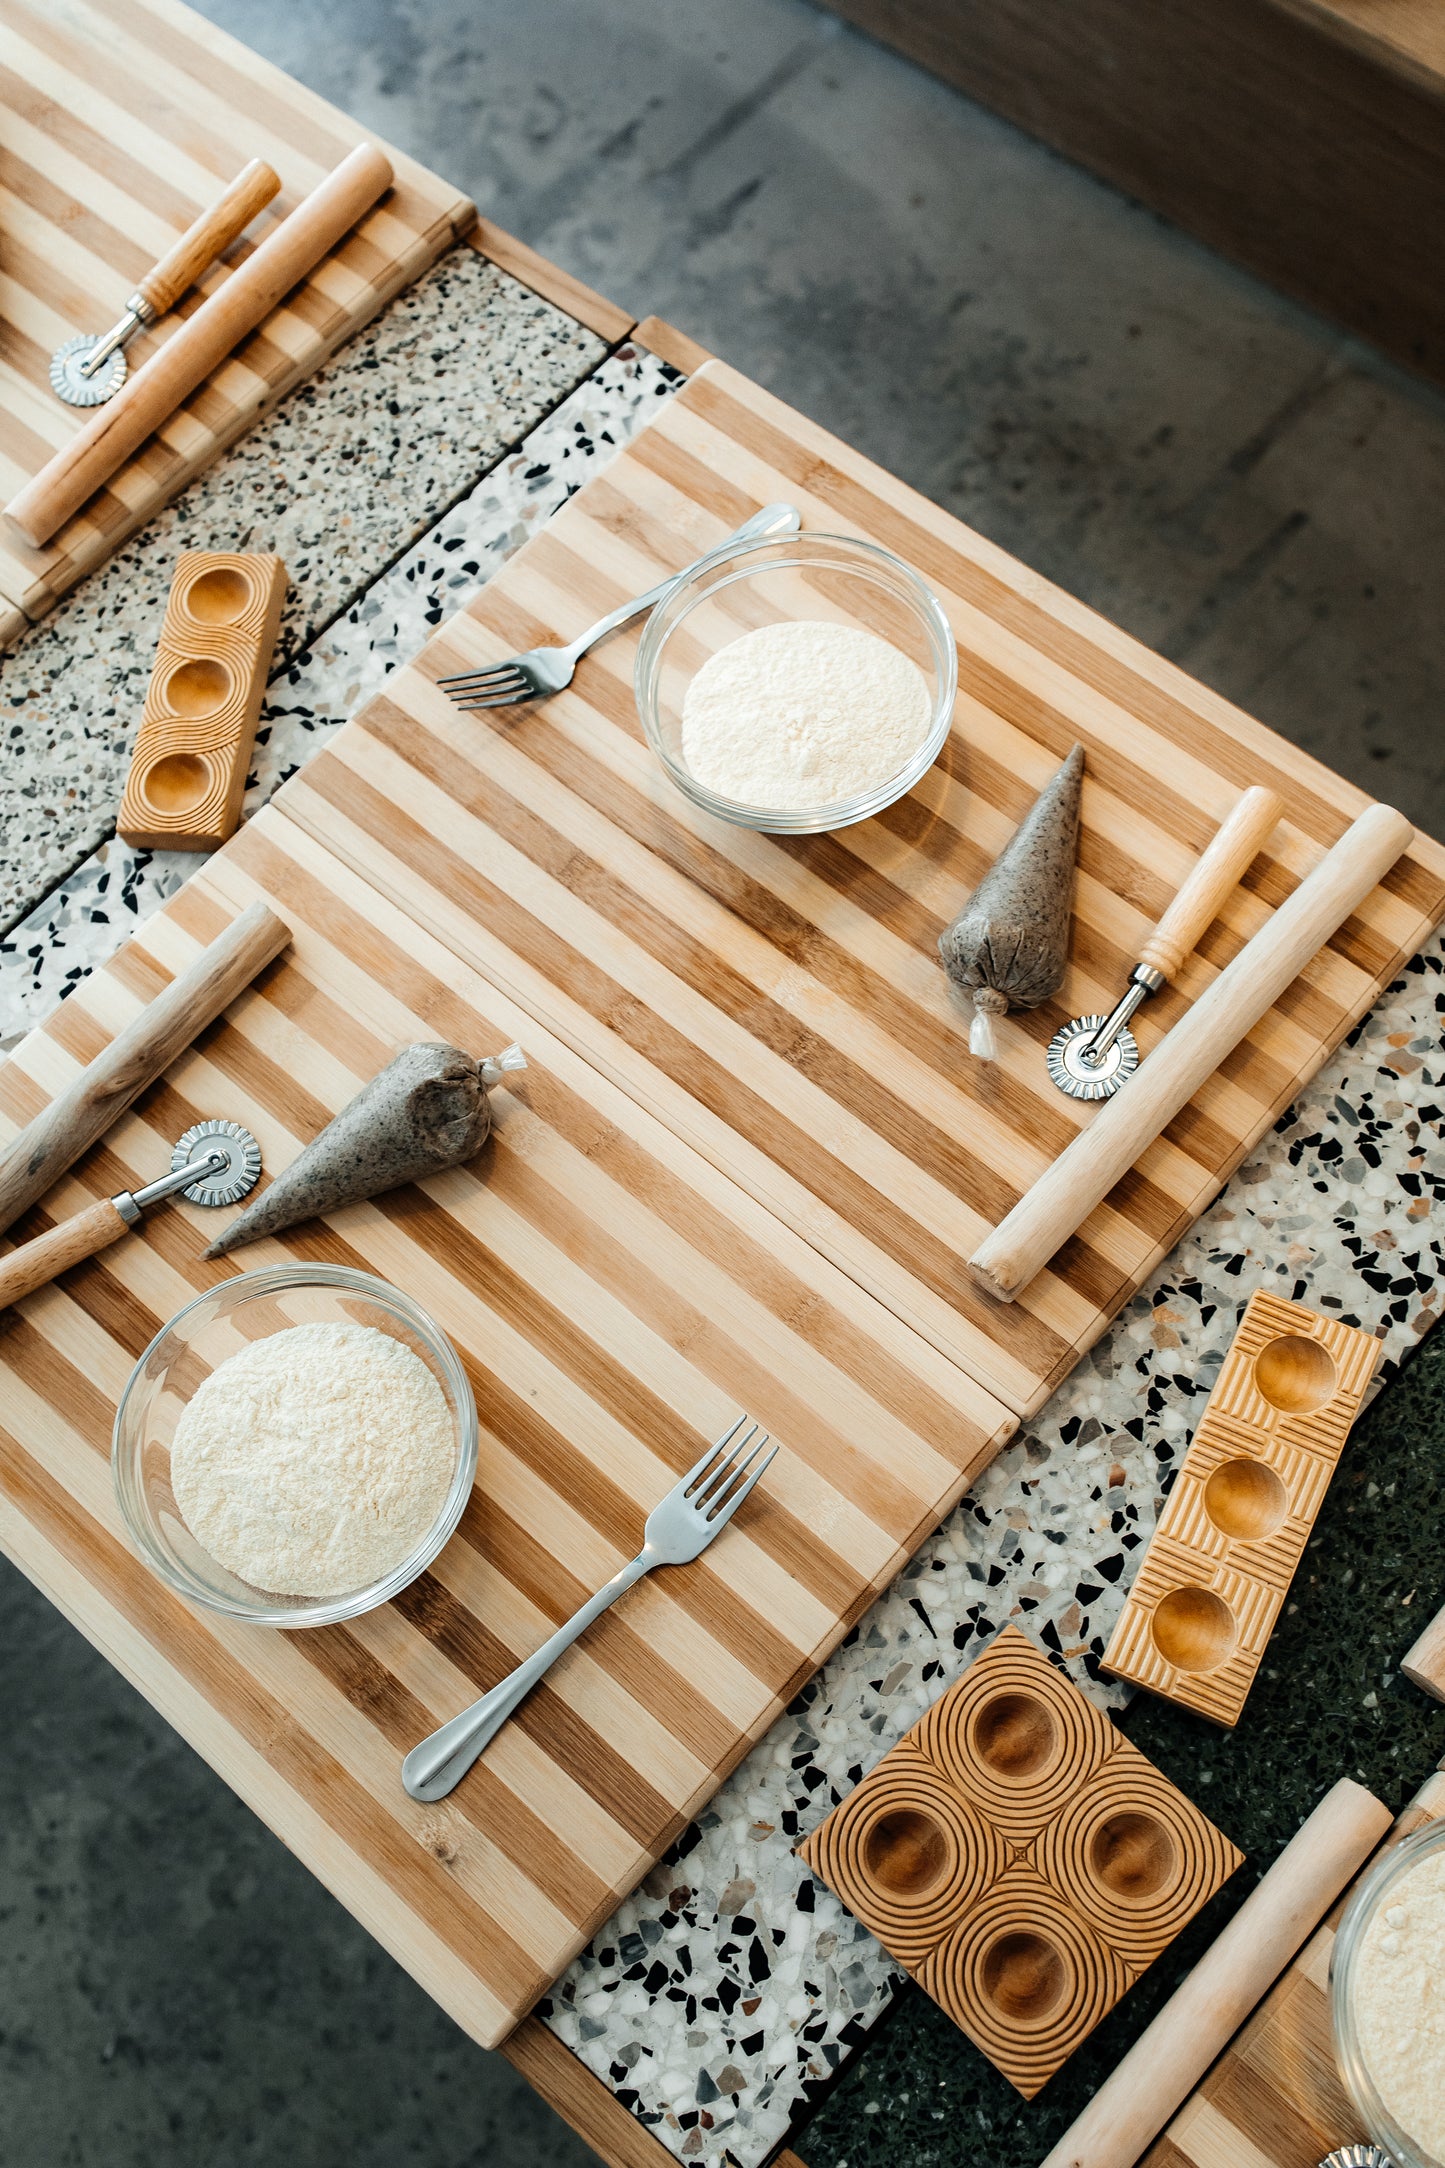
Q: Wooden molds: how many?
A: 3